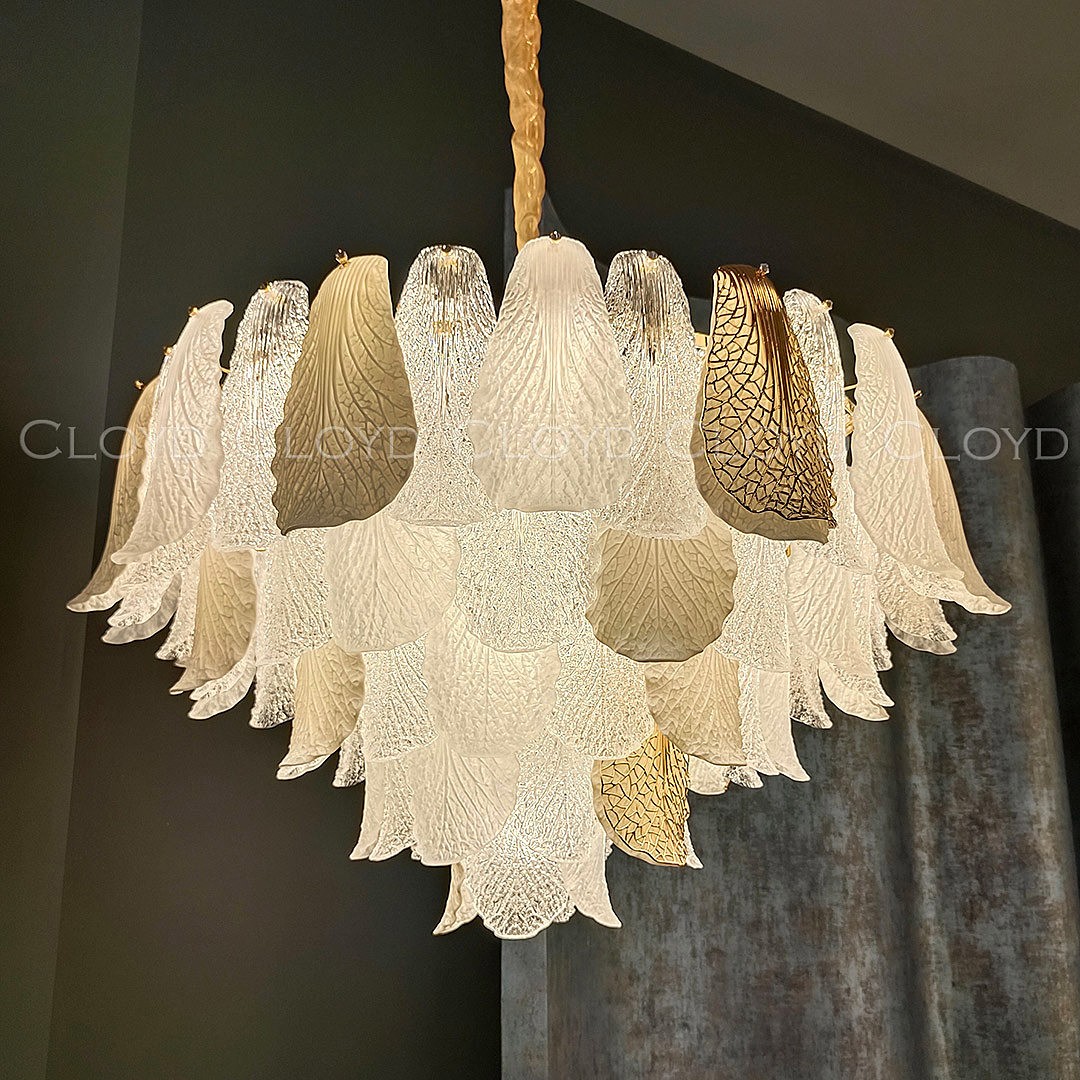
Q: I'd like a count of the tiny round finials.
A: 12